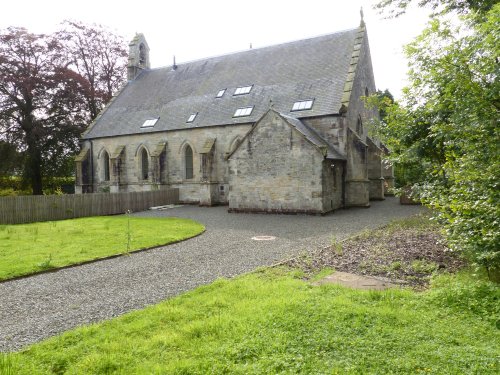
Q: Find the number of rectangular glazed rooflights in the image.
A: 6